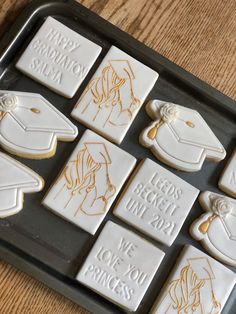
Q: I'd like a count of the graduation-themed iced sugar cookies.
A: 11